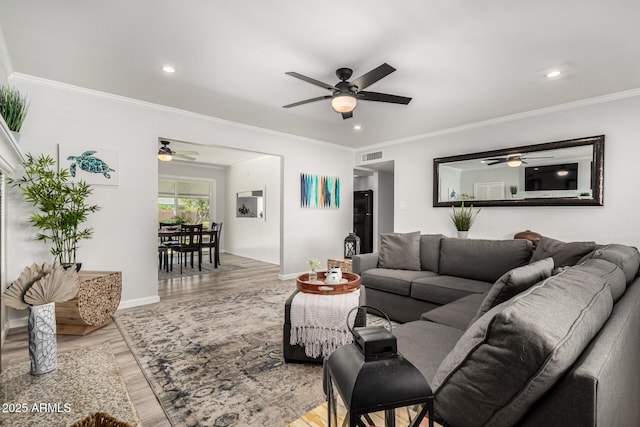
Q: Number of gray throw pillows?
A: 3